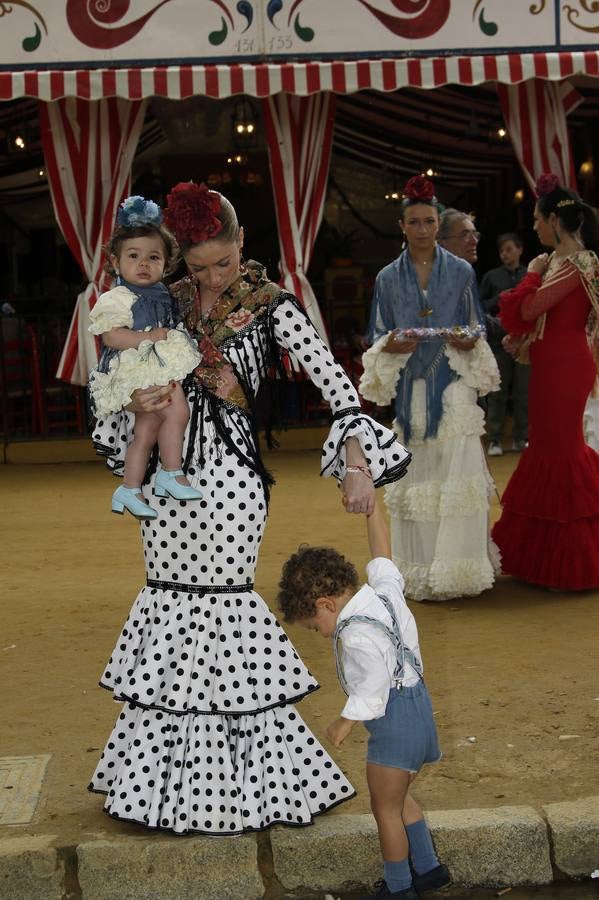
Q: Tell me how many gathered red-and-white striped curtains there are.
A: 3